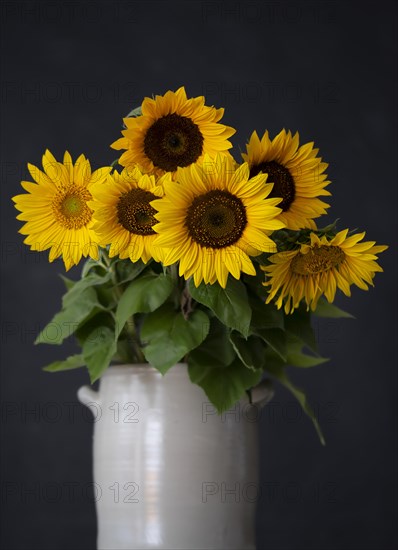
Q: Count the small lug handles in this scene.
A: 2